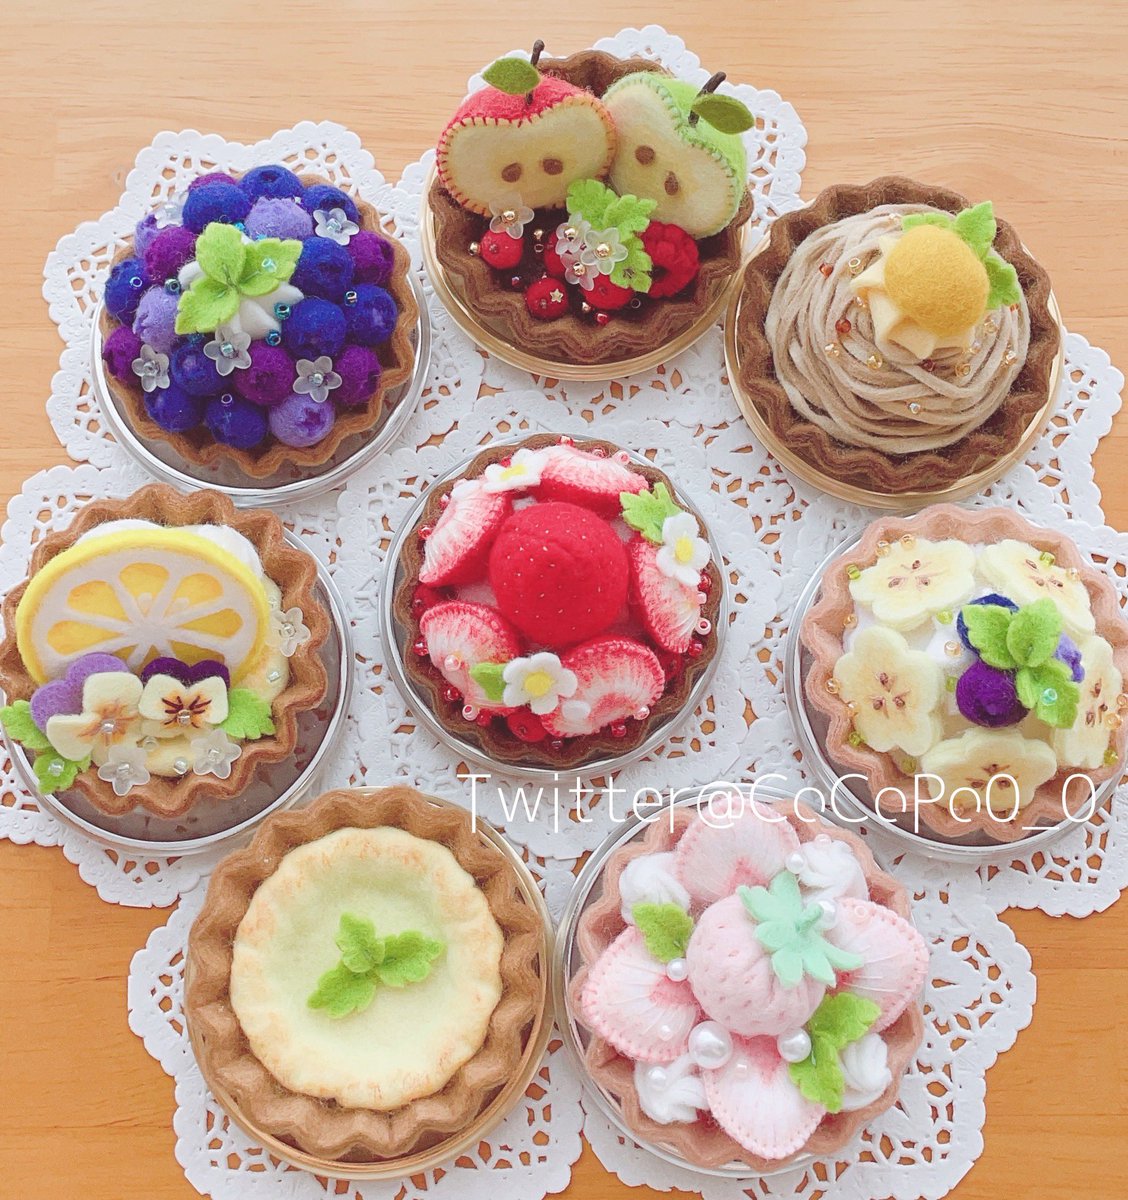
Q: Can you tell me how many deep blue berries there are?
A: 11